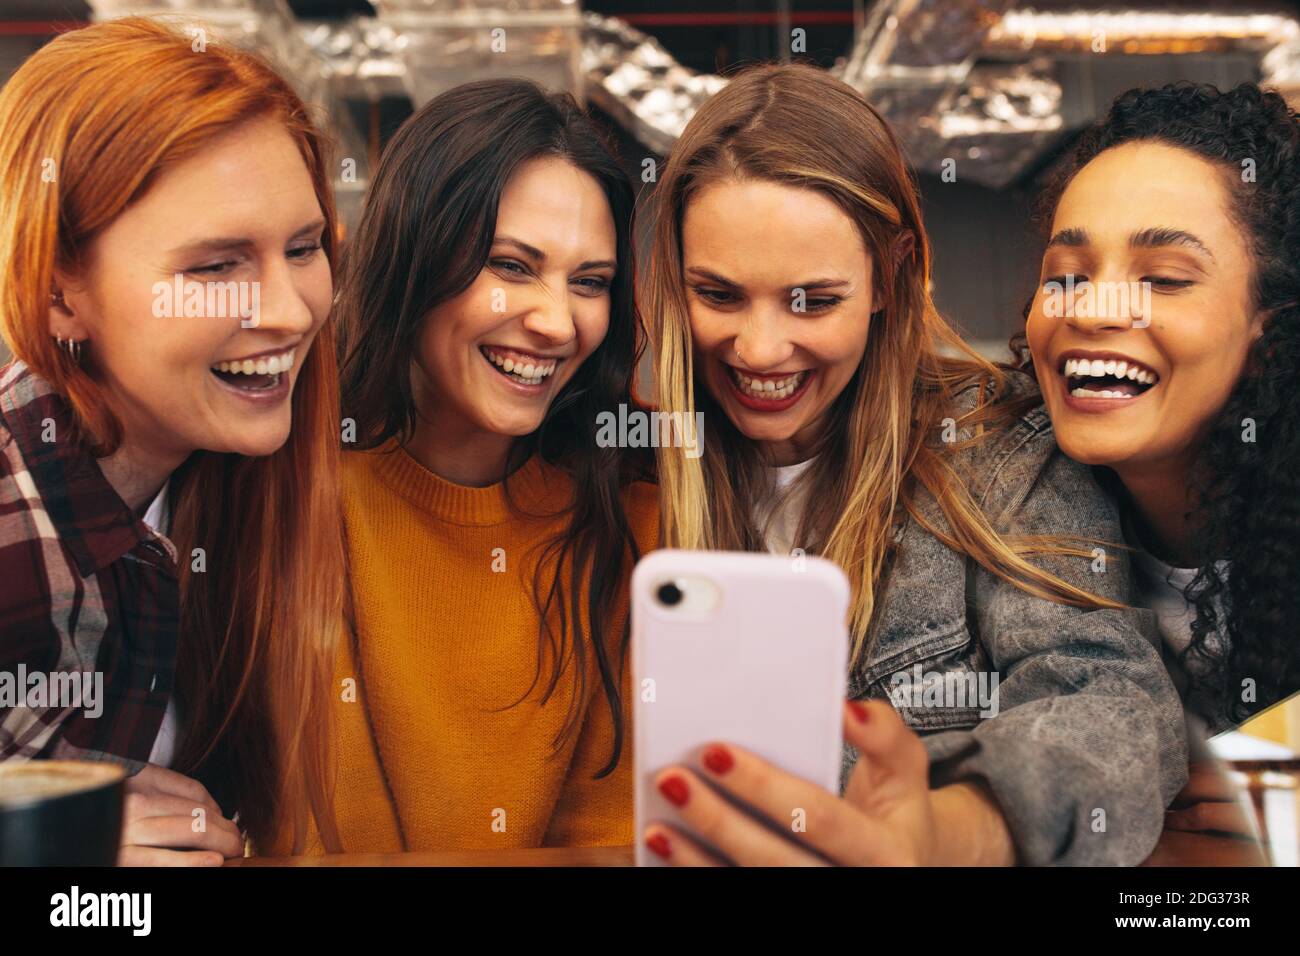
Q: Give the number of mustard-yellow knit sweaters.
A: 1